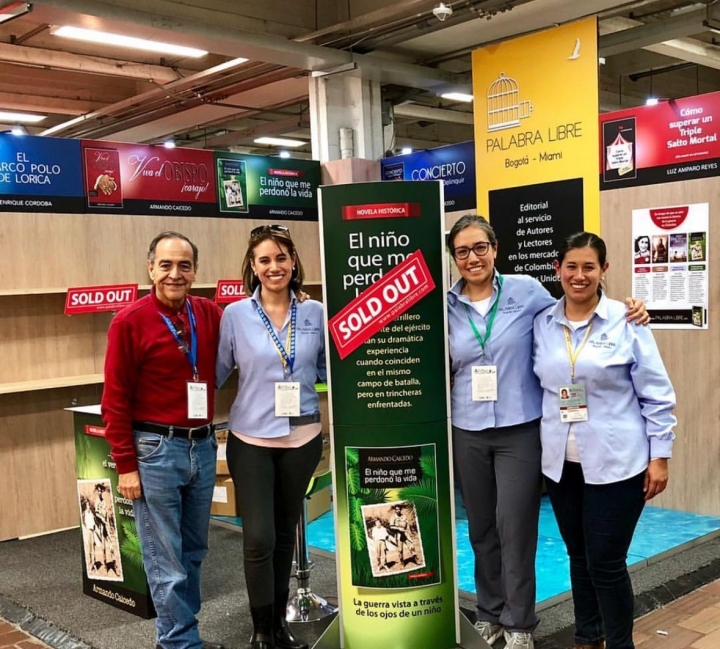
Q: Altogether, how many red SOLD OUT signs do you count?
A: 3